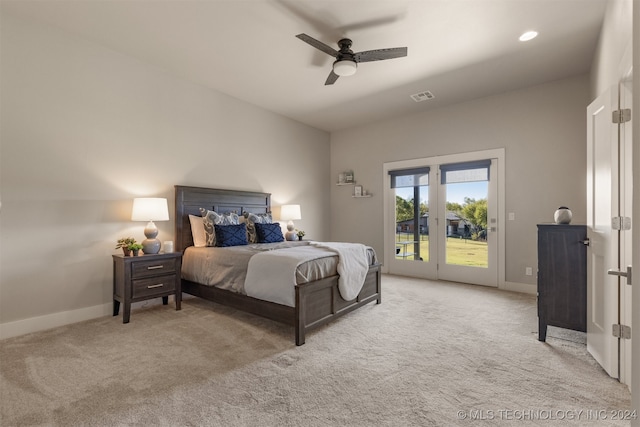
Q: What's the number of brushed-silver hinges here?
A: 3